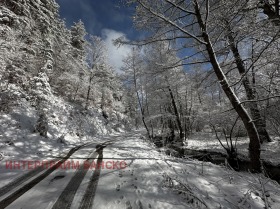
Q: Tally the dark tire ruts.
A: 4